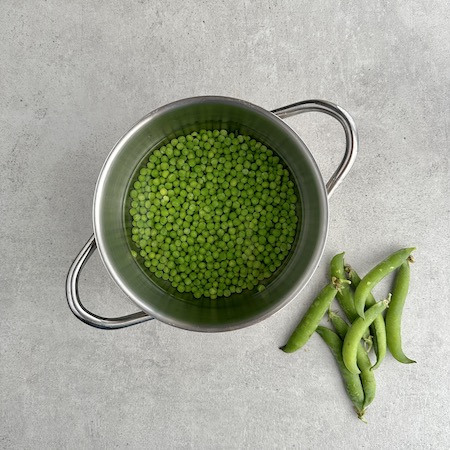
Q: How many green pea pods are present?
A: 8